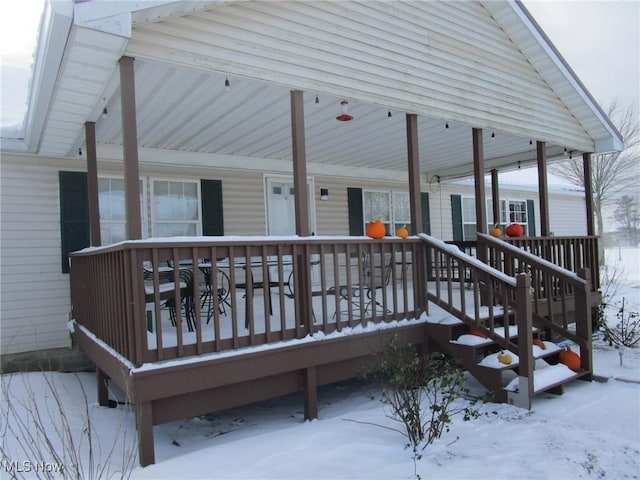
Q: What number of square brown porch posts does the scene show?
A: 8